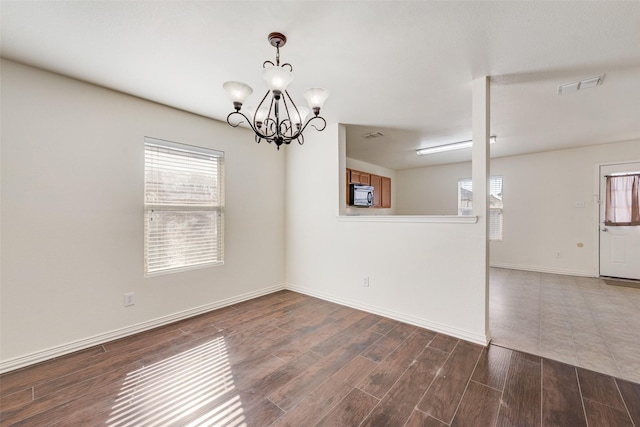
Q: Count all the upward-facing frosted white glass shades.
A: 5